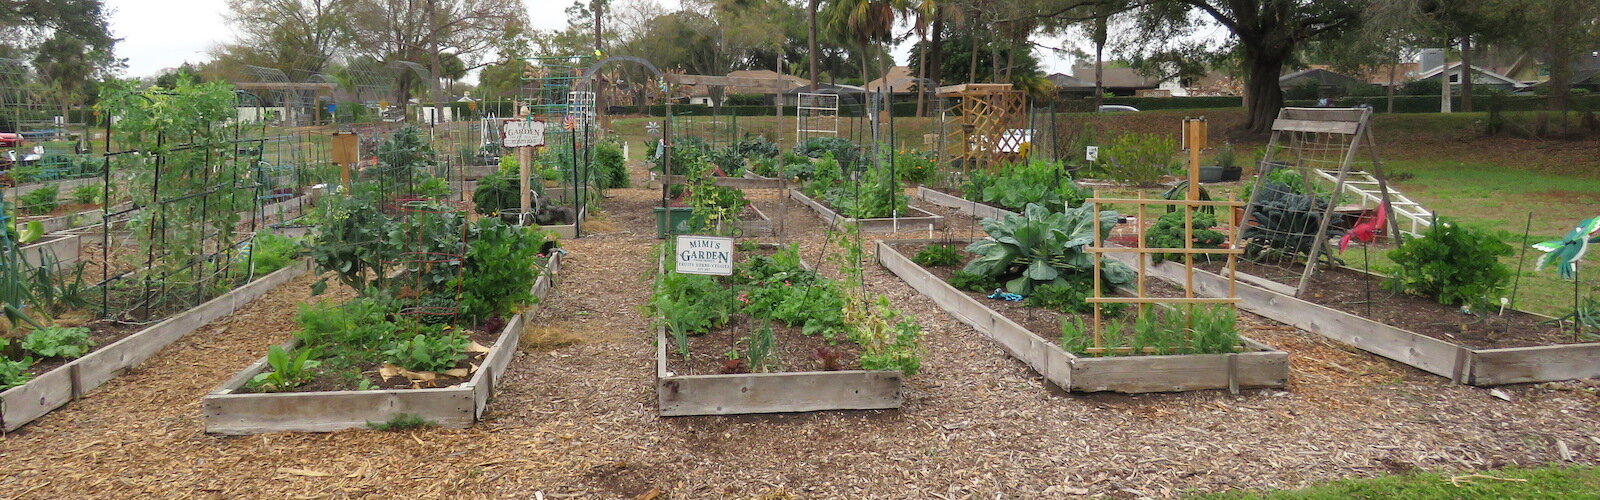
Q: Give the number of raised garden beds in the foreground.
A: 5